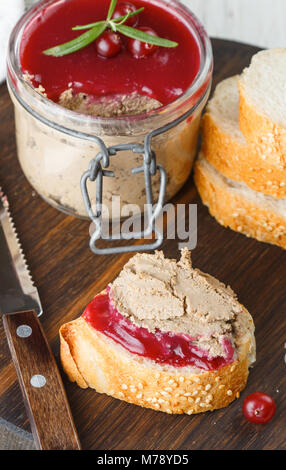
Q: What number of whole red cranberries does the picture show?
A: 4